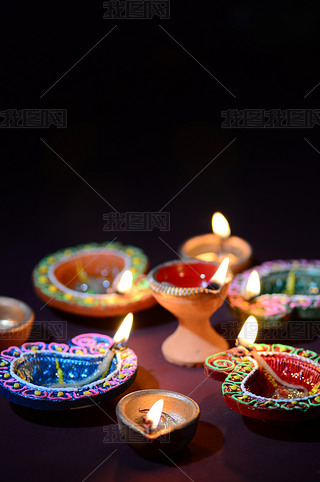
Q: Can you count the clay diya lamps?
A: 8